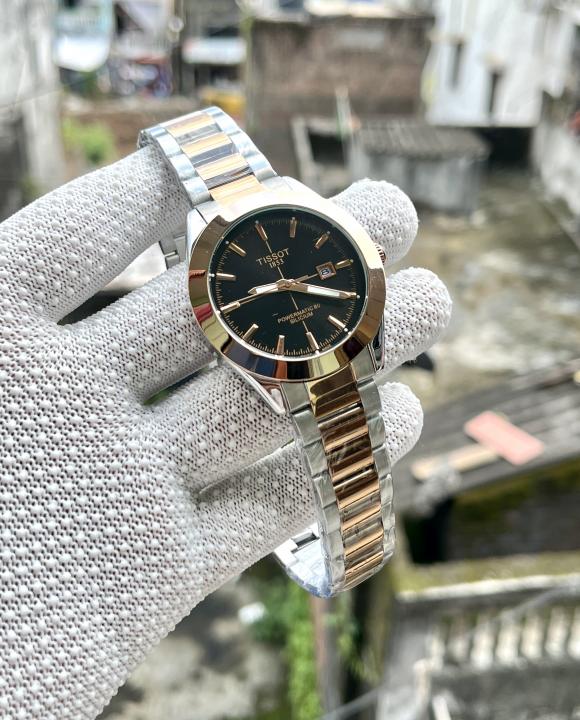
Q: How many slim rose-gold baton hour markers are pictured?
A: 12